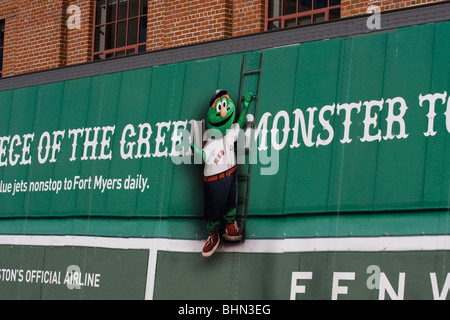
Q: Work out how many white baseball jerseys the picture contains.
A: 1